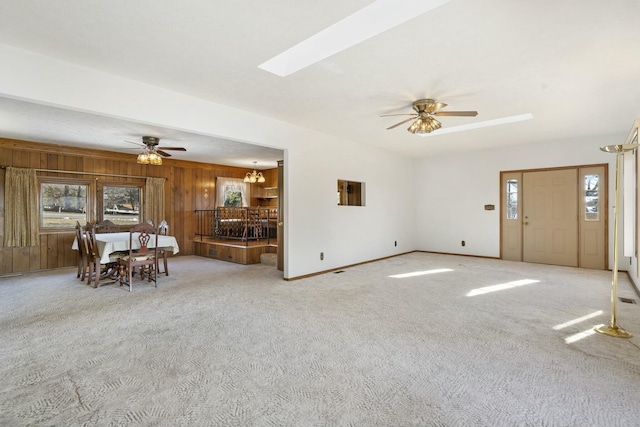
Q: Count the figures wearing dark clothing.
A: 0